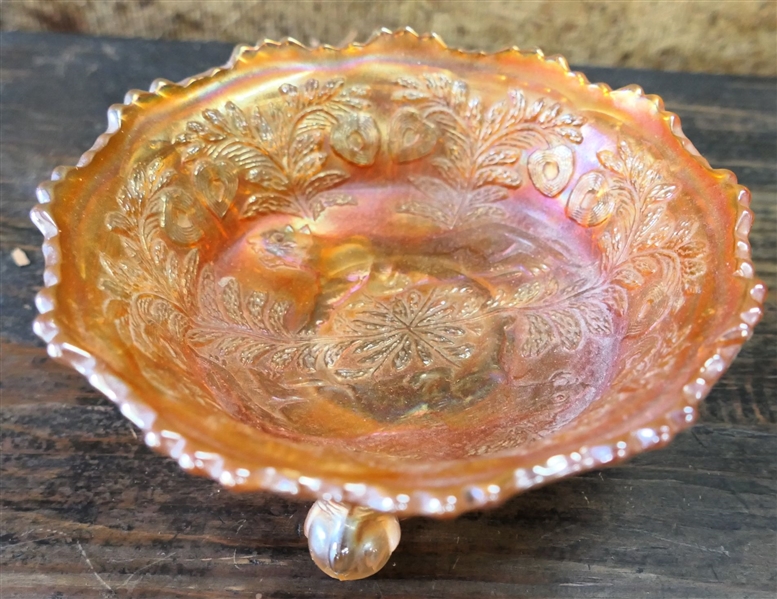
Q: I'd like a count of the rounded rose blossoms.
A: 6